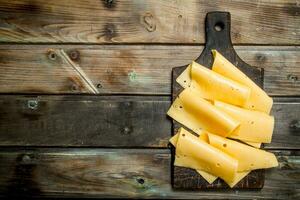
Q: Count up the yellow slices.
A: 6